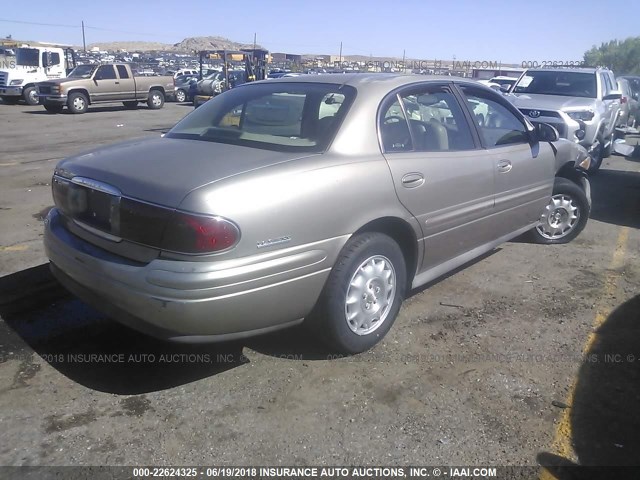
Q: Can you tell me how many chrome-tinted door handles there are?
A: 2